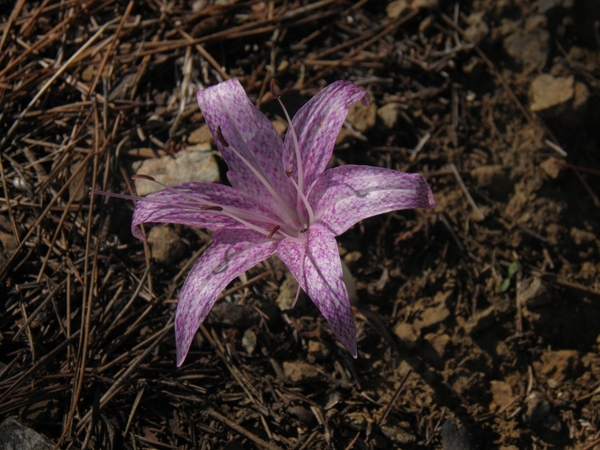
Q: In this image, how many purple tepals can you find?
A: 6